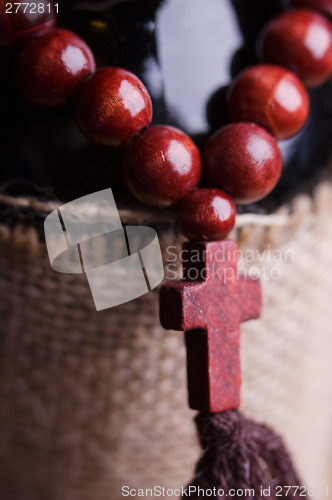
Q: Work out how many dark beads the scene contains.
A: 9